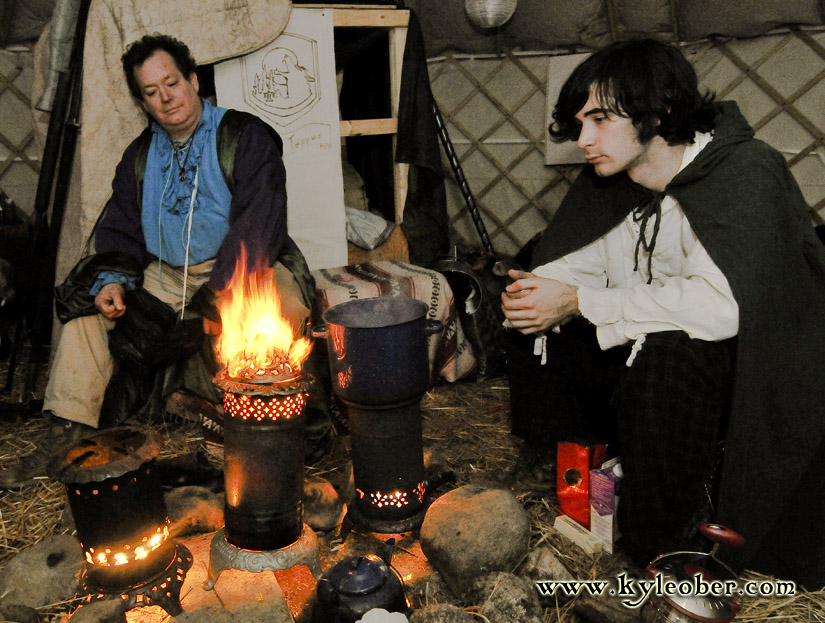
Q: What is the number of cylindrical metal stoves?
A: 3